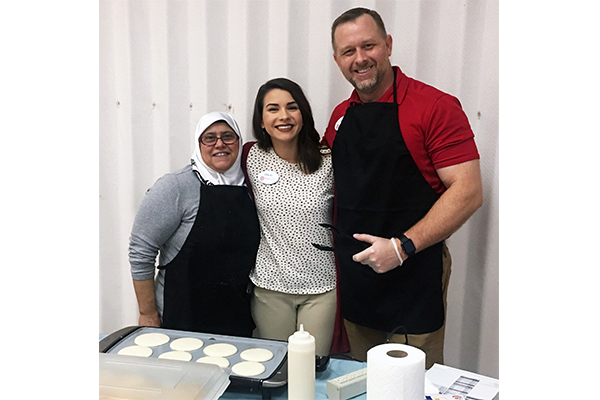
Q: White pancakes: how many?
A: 8